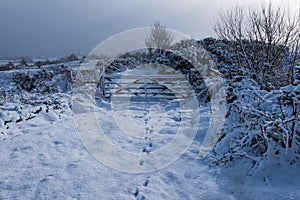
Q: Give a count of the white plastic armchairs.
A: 0